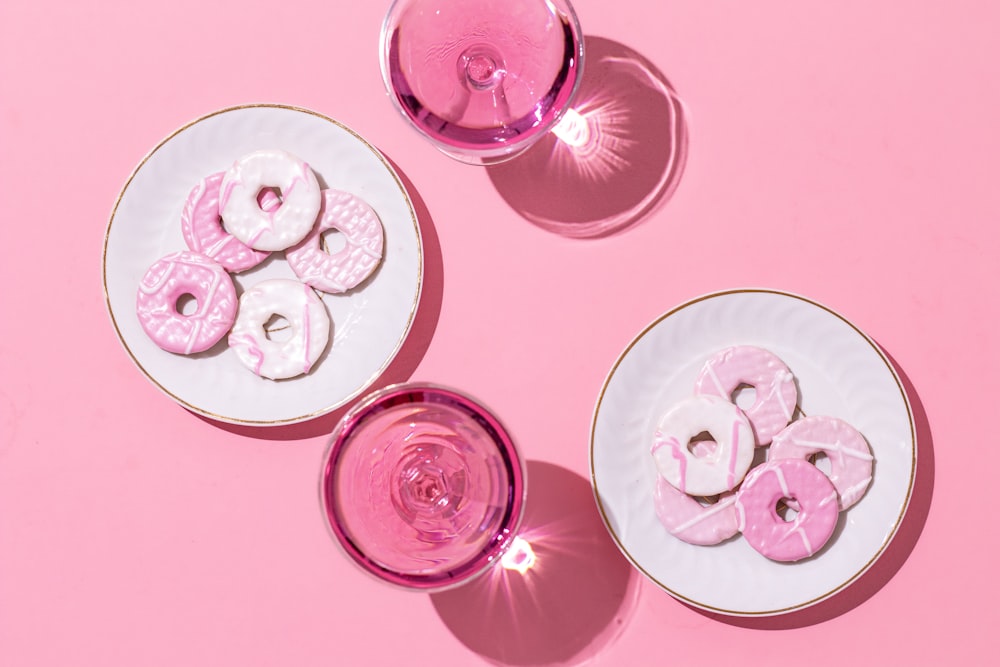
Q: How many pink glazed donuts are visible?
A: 7